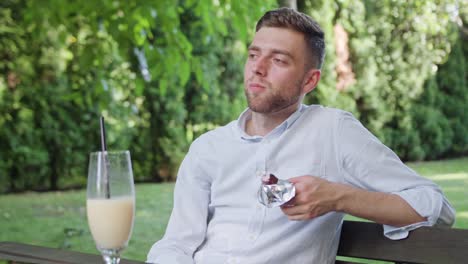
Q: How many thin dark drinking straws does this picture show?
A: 1